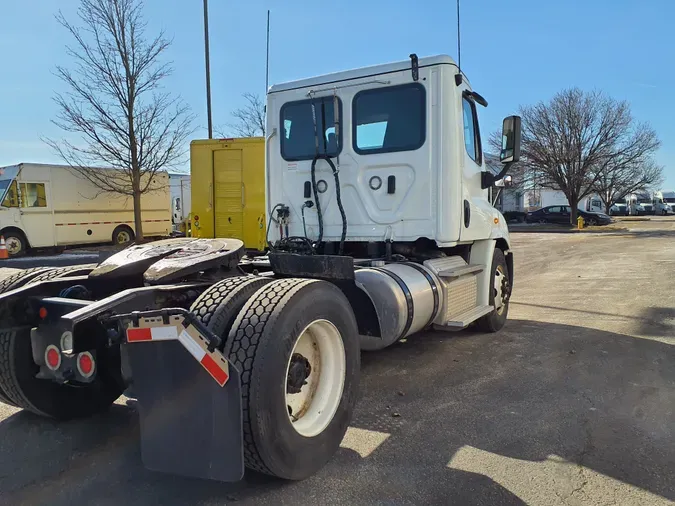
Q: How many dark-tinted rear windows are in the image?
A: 2